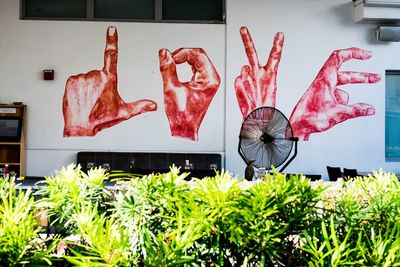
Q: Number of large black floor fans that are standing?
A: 1